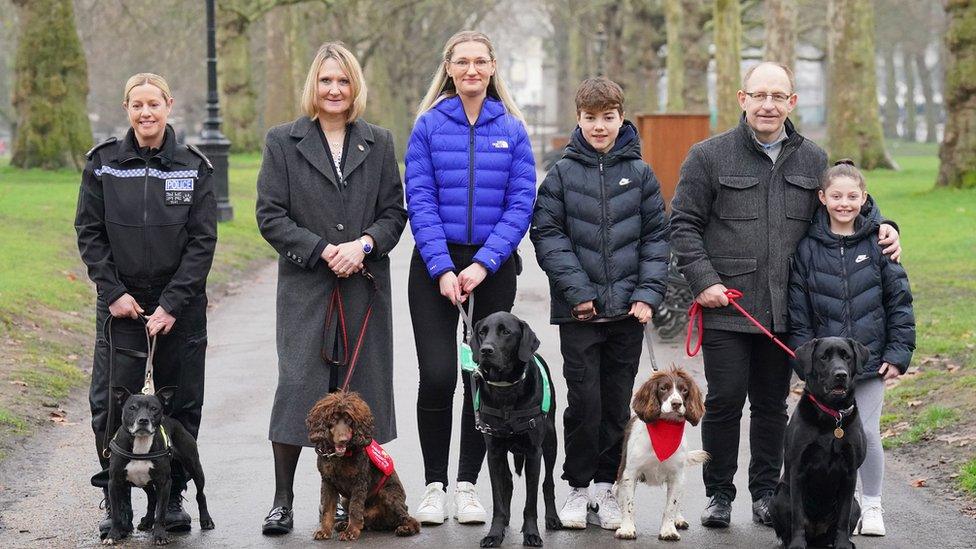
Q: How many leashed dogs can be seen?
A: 5